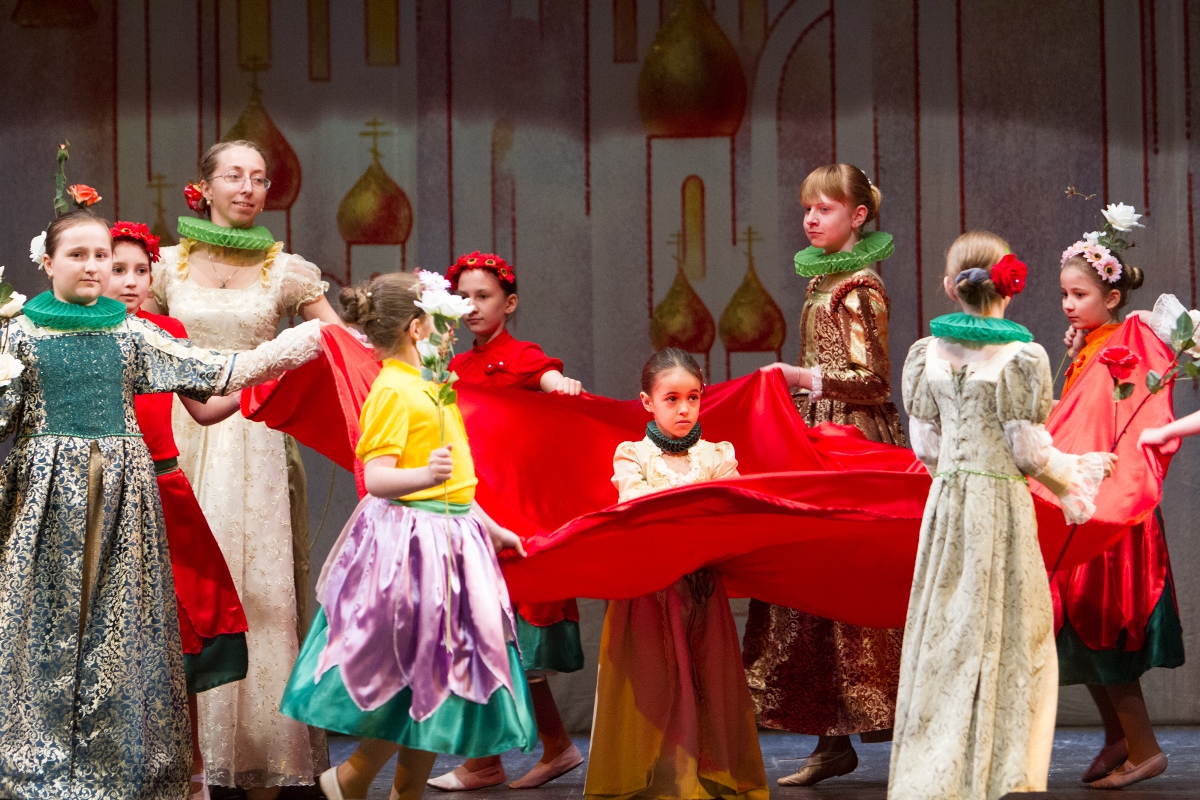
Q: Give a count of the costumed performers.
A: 9